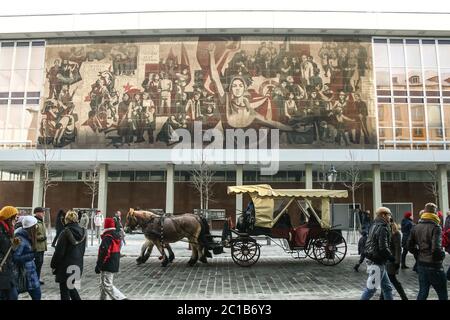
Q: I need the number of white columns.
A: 7